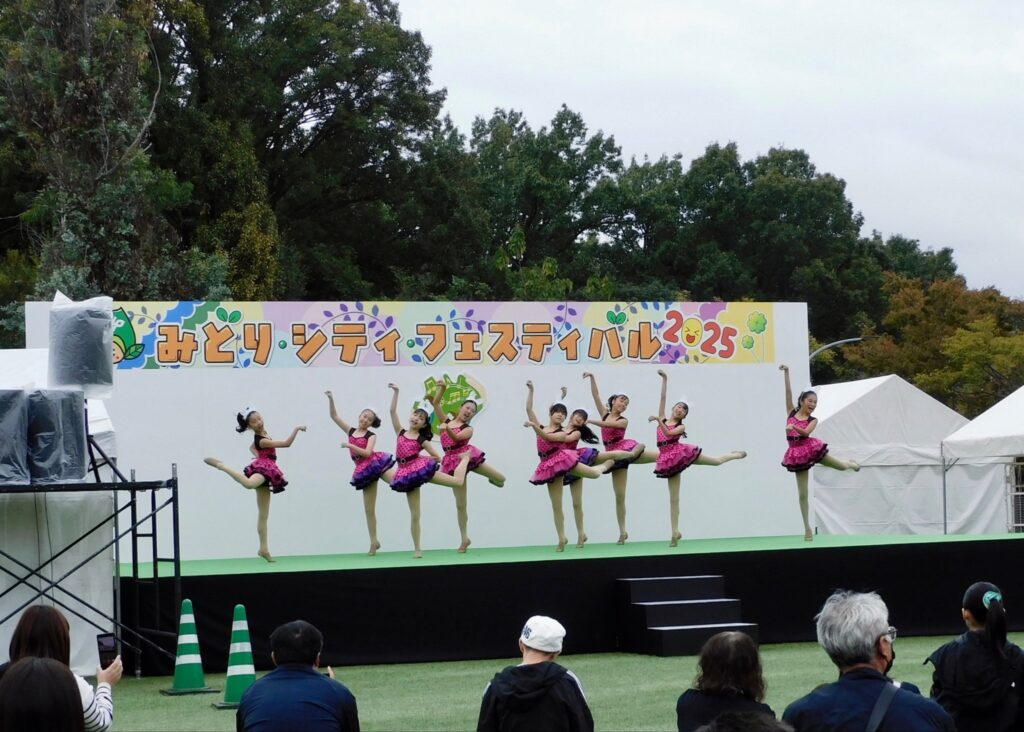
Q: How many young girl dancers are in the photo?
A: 9